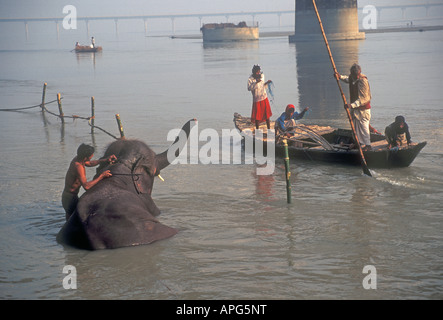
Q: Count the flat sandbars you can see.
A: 1